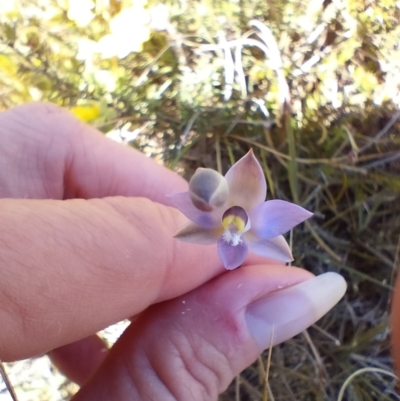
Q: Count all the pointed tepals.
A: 6